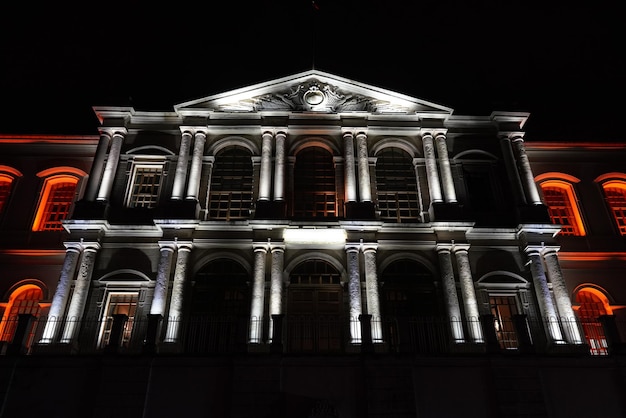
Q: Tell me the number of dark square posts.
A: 8